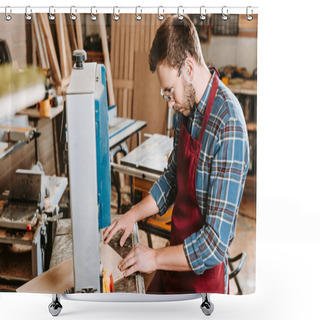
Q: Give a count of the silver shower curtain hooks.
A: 12